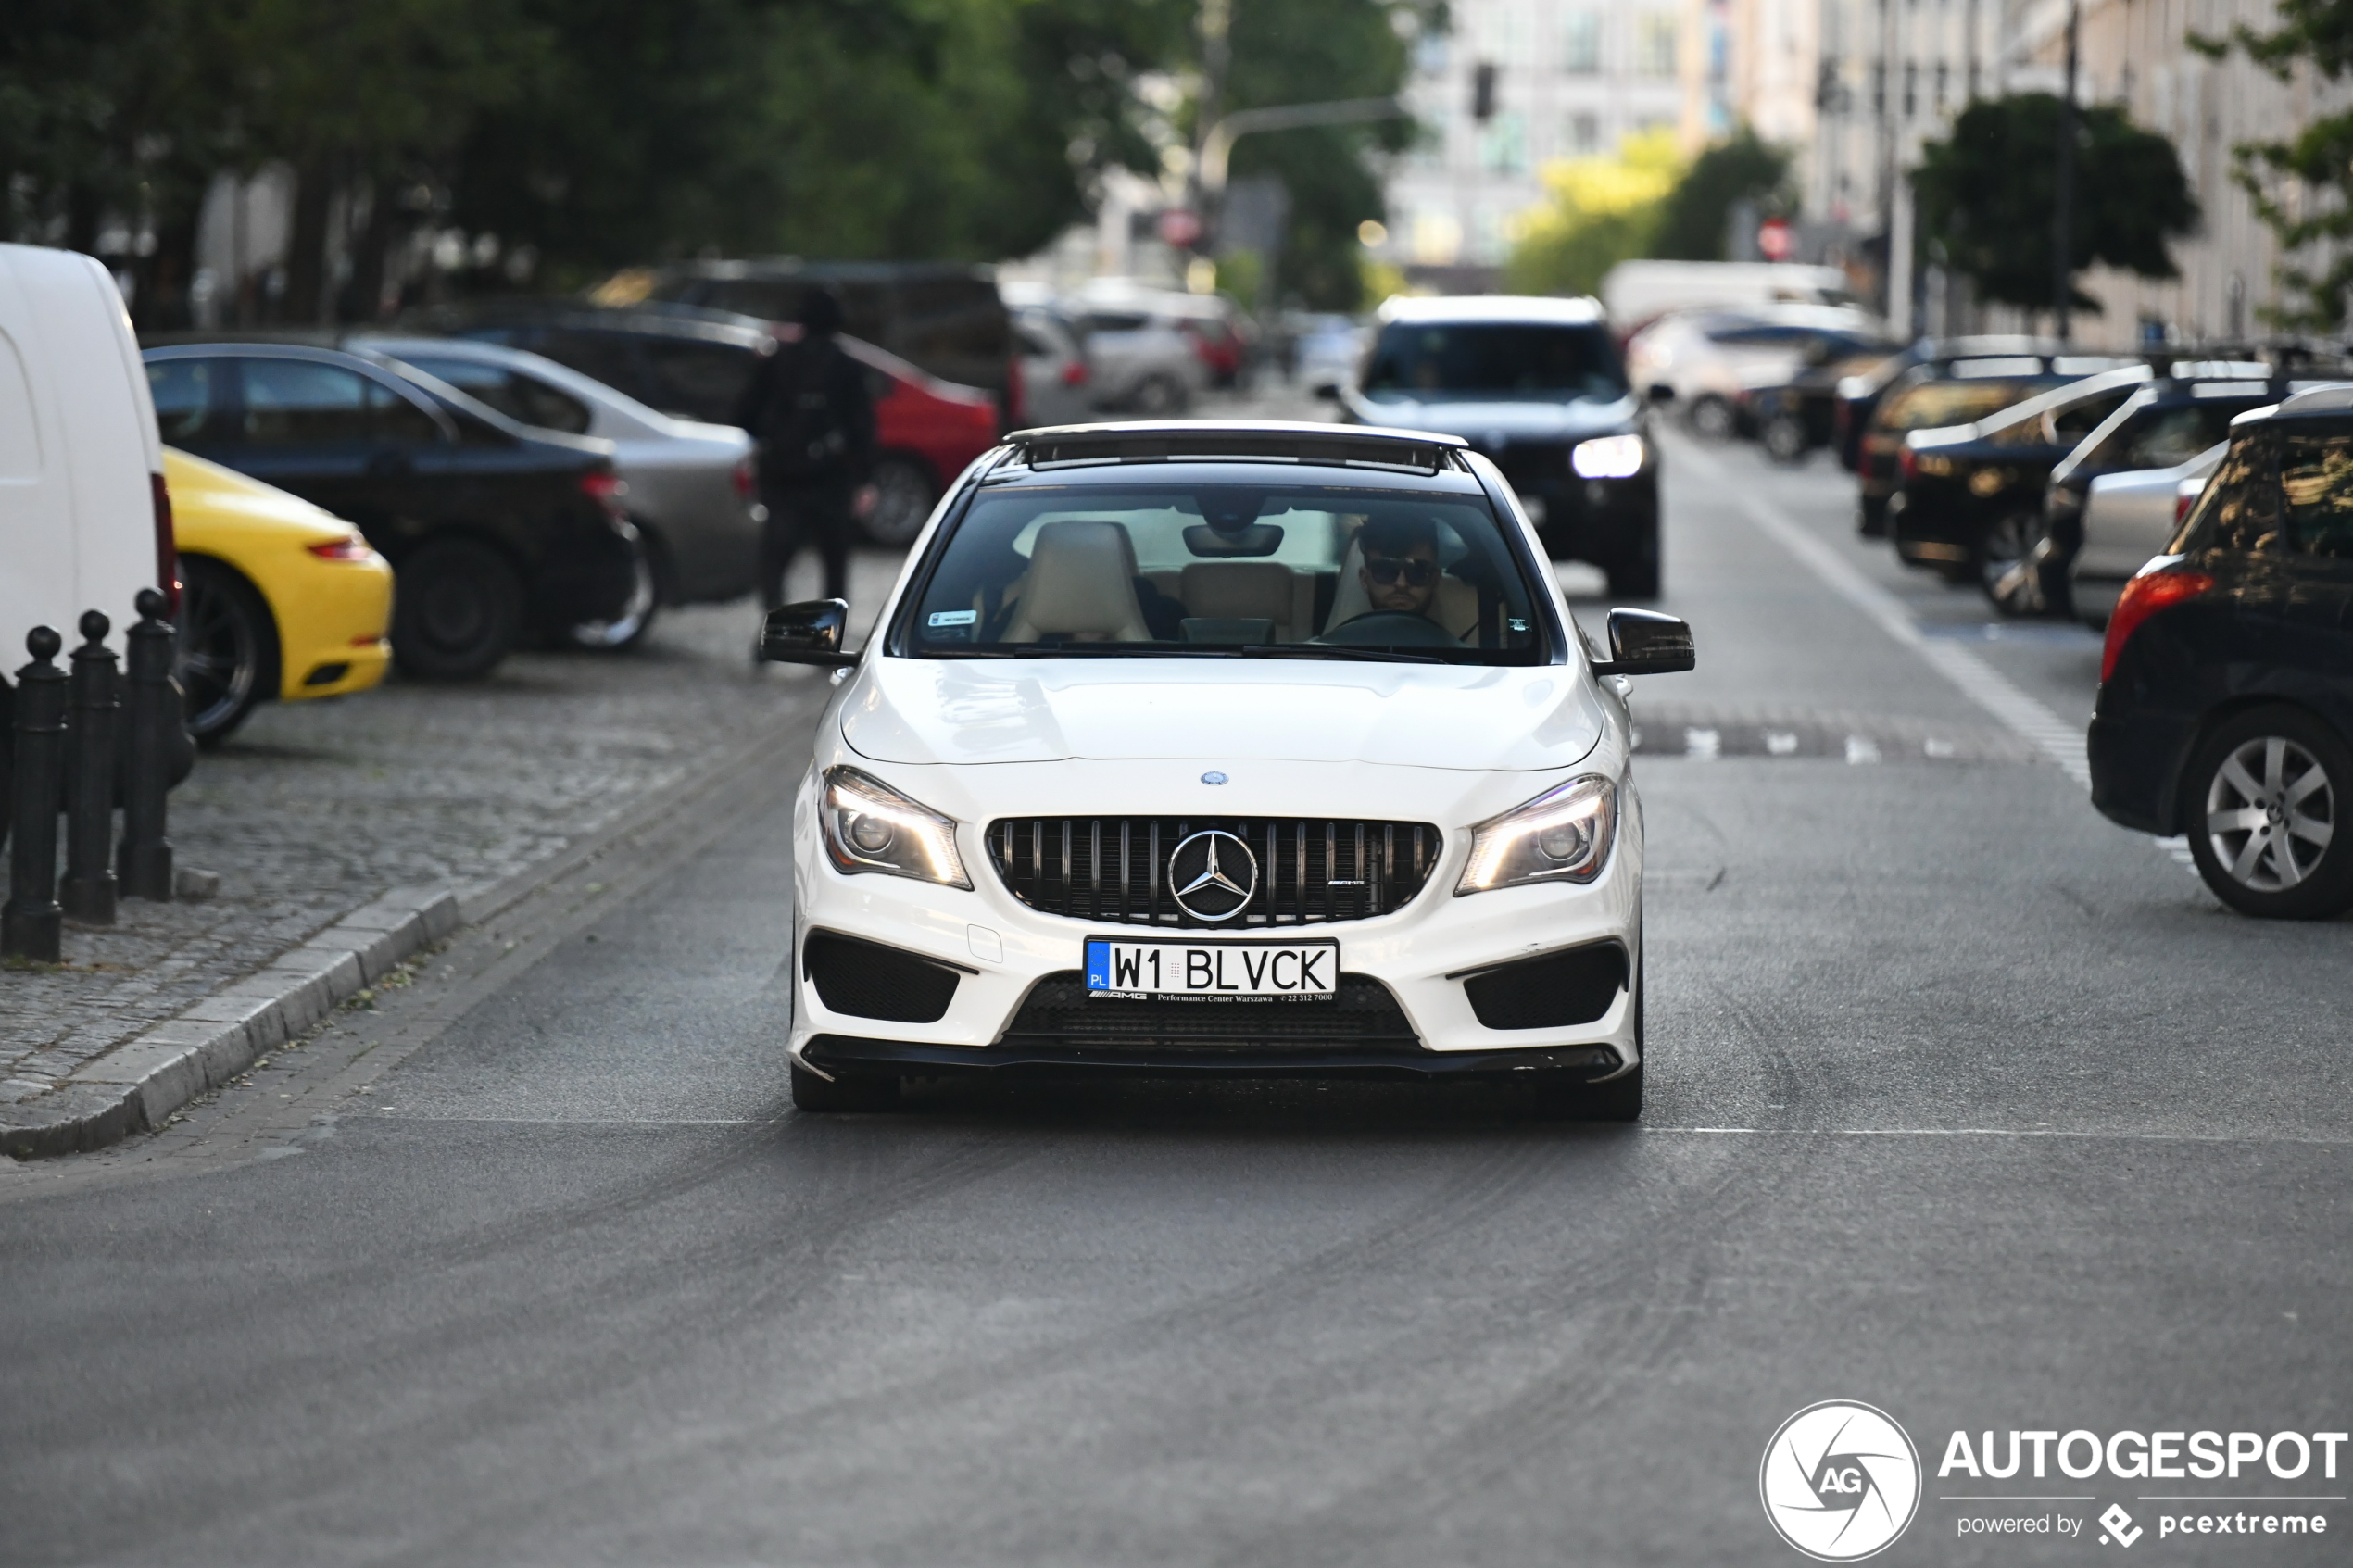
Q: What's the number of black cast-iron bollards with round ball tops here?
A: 3